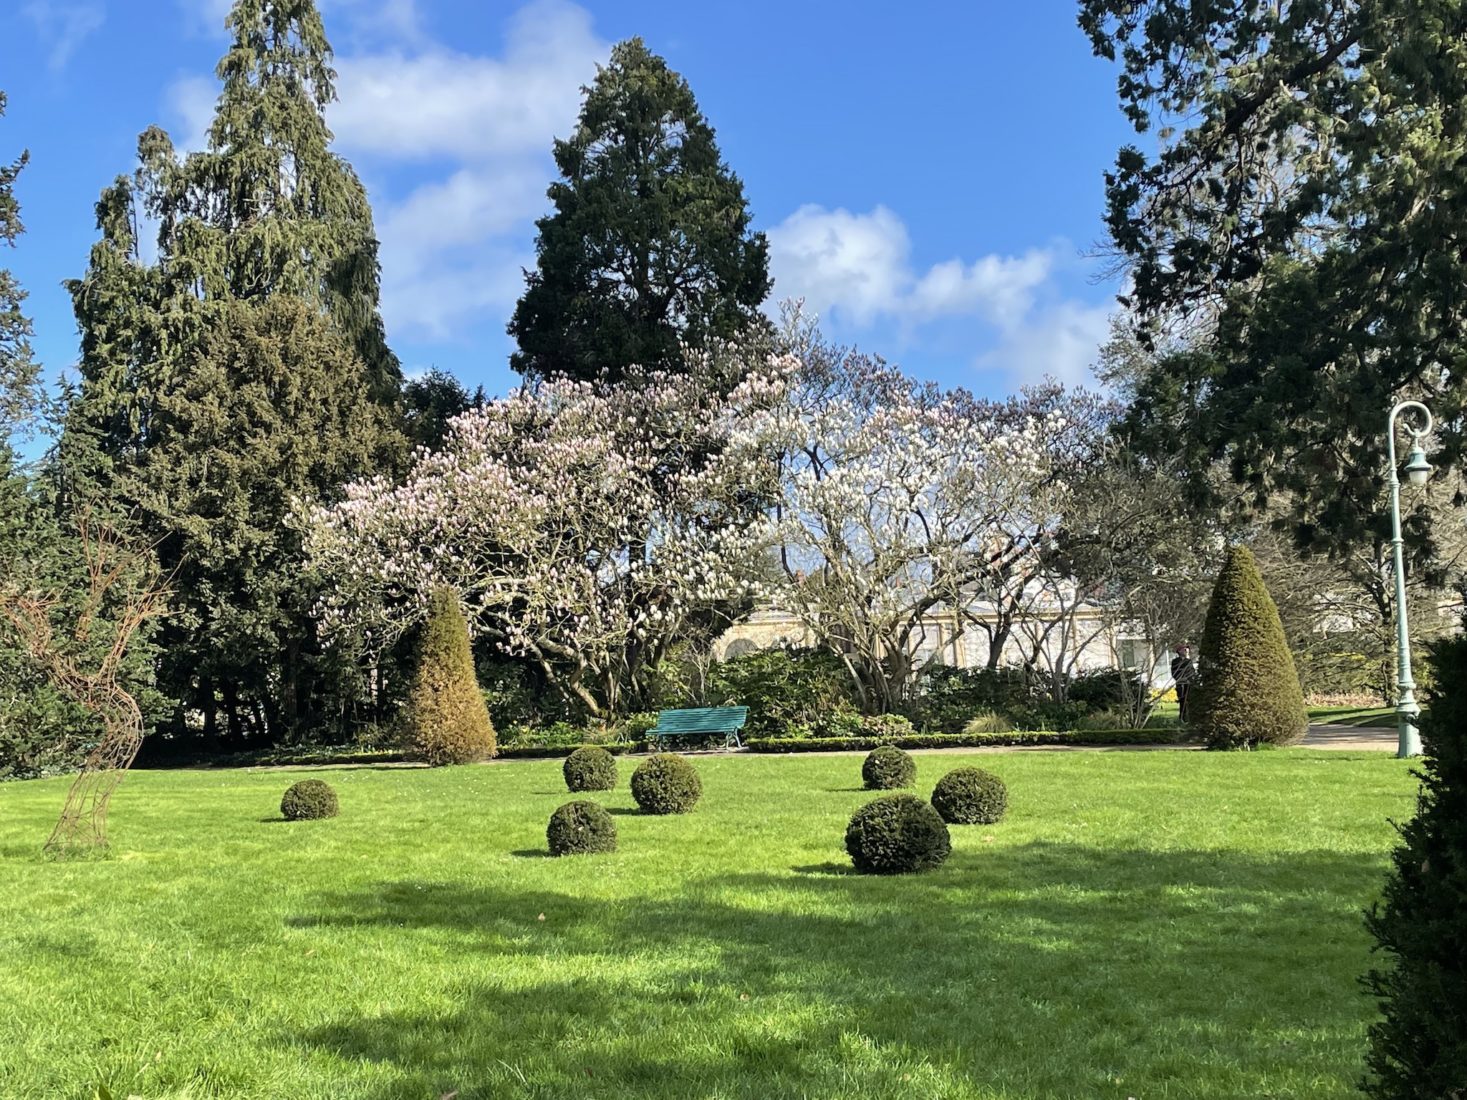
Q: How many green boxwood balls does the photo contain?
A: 7